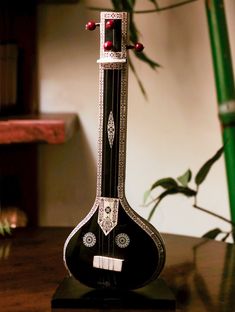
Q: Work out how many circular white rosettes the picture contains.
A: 2